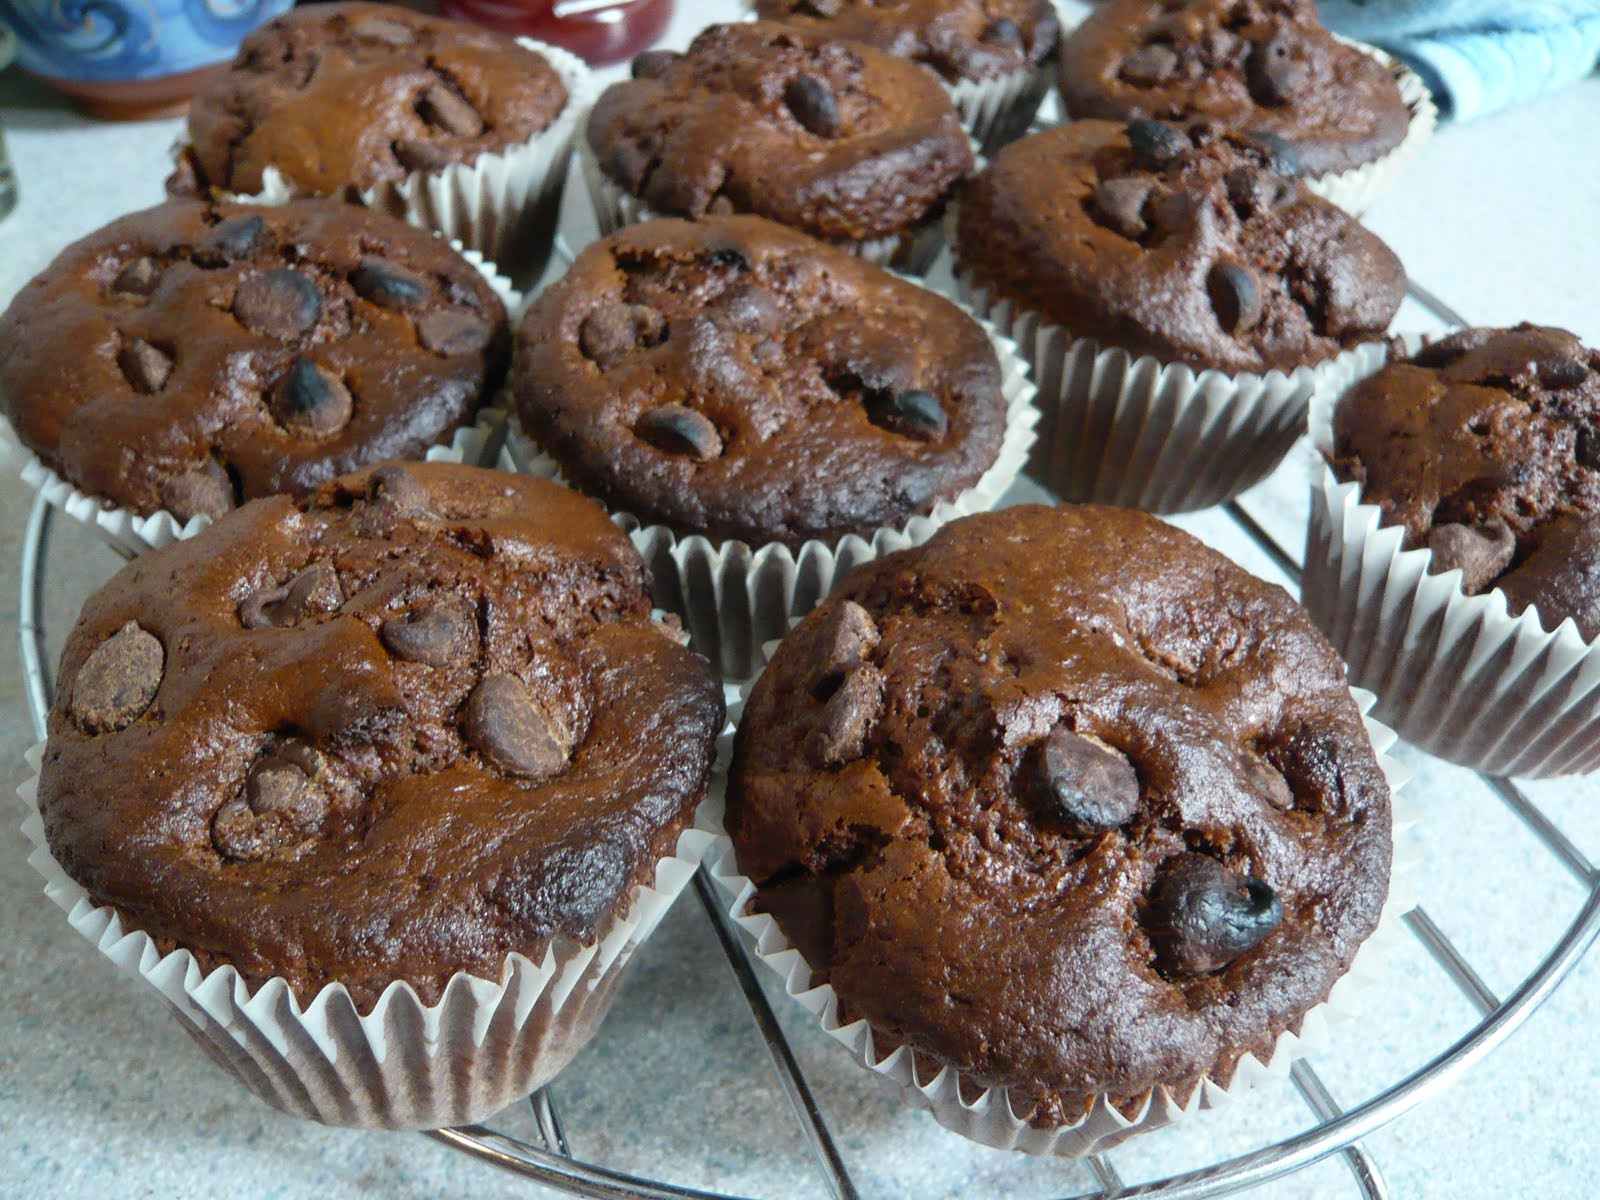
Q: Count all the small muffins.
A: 10